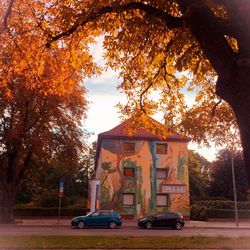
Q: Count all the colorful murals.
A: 1